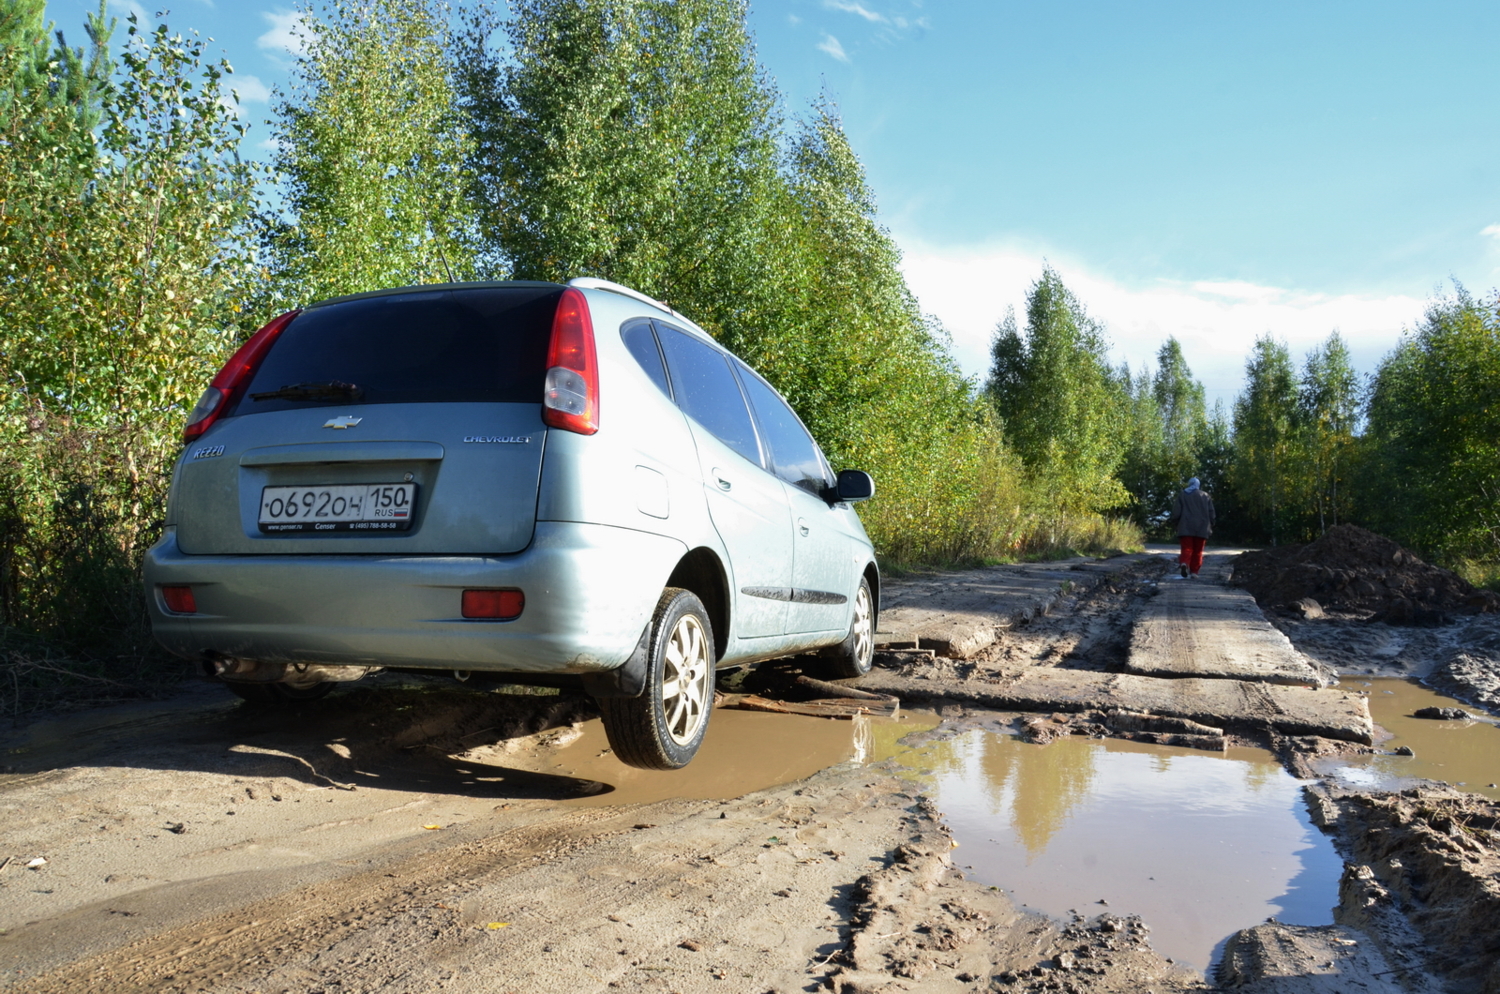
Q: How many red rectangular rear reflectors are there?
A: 2